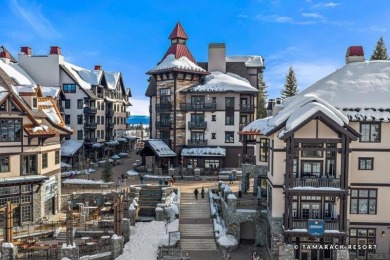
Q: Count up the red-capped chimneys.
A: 5